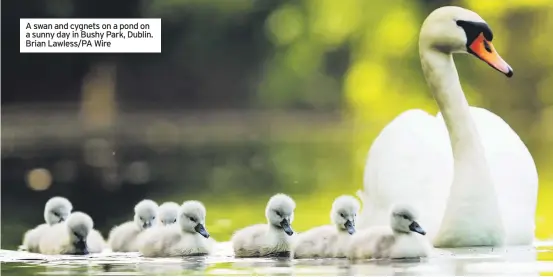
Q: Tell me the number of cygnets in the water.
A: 8